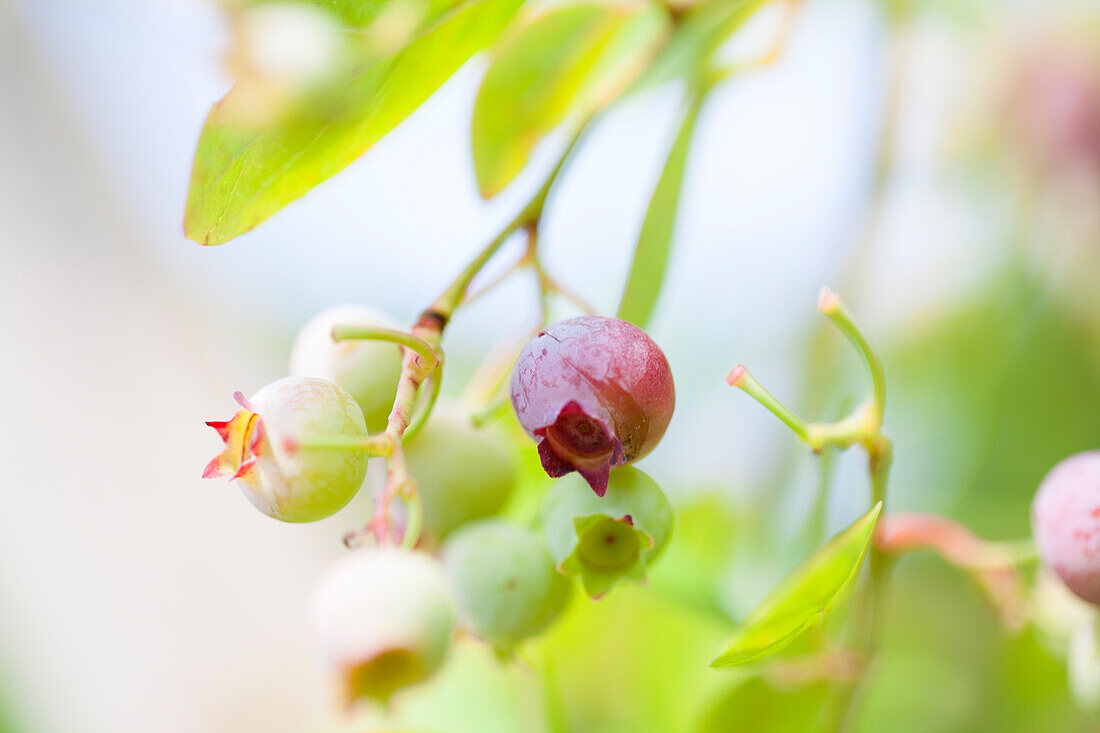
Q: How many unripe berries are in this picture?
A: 6